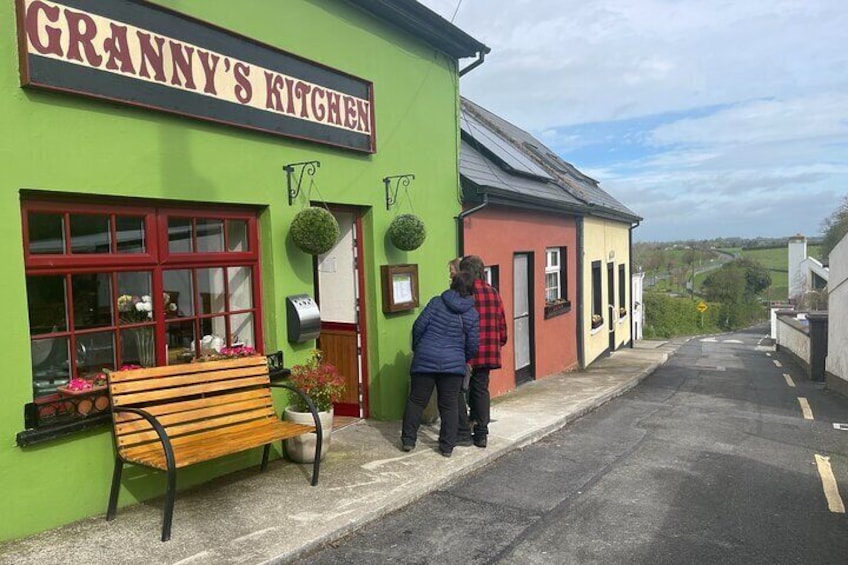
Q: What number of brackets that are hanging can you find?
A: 2